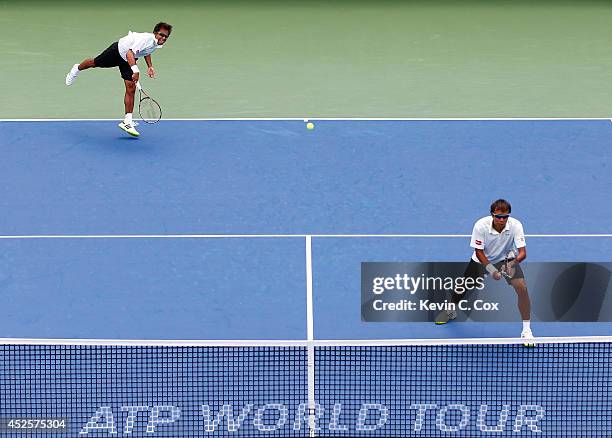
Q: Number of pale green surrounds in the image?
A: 1